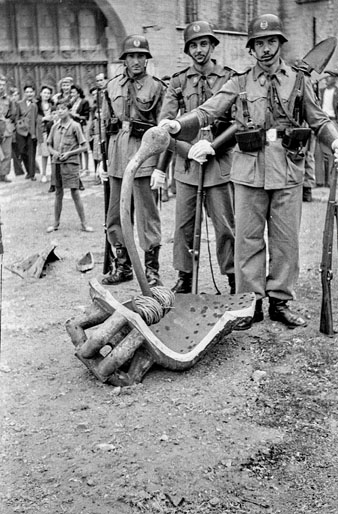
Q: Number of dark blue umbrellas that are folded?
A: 0